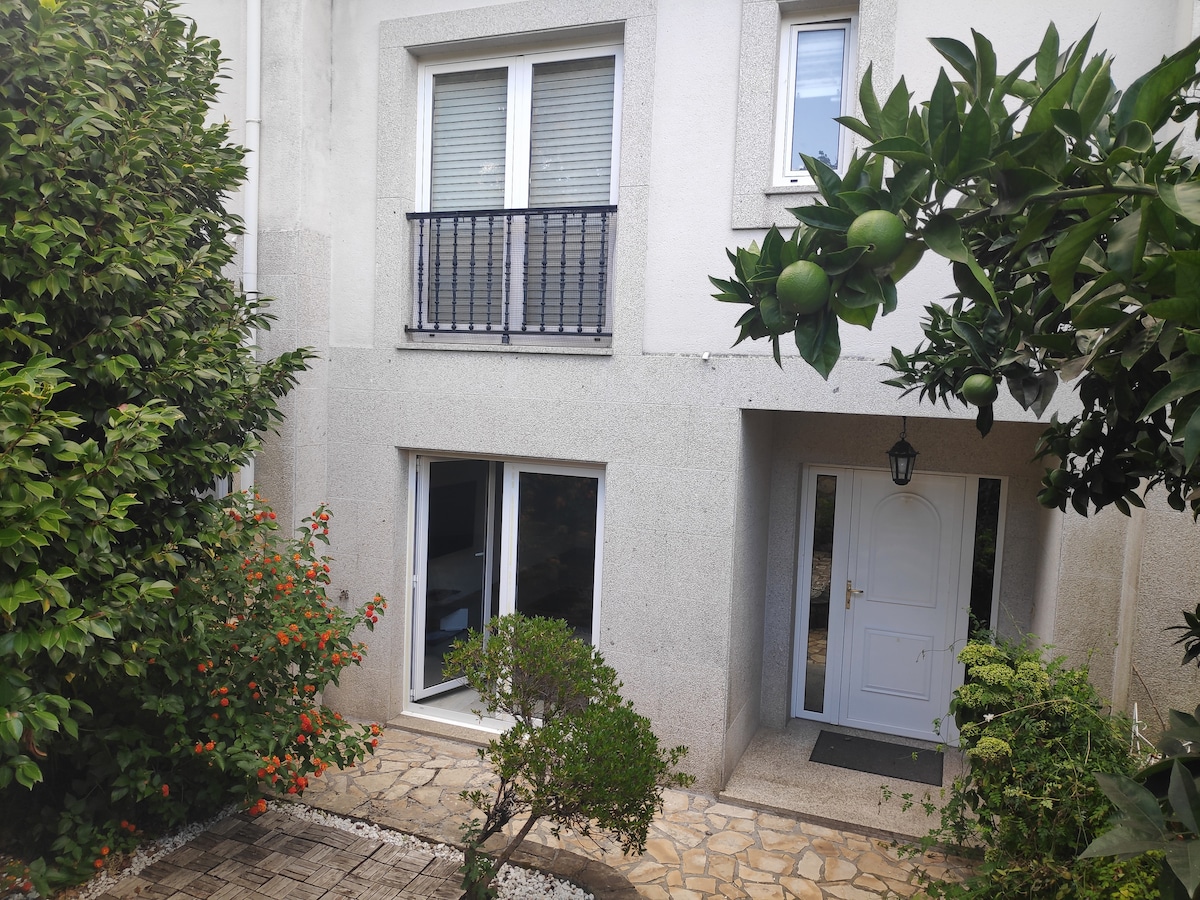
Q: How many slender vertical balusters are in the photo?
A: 11